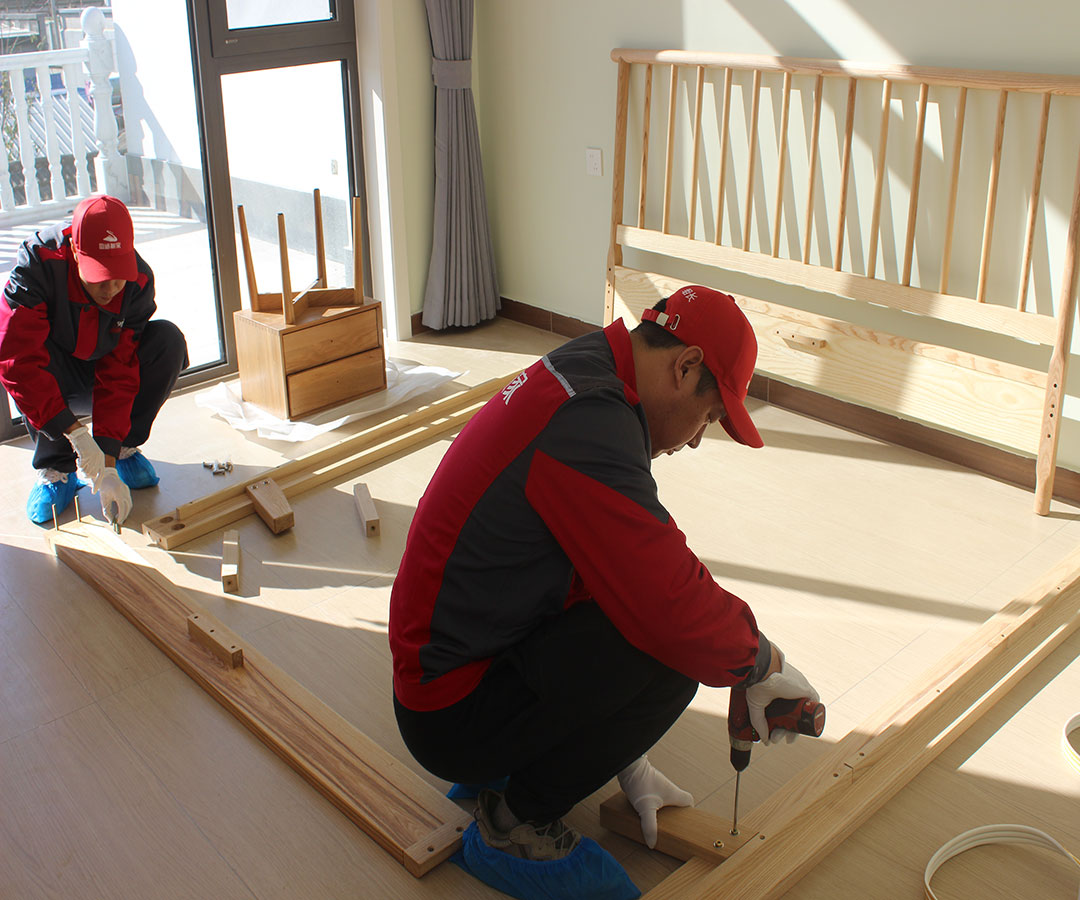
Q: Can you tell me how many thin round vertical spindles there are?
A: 13